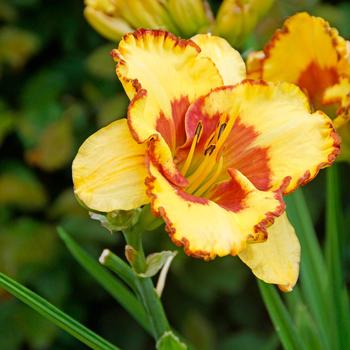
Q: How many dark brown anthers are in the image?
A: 3